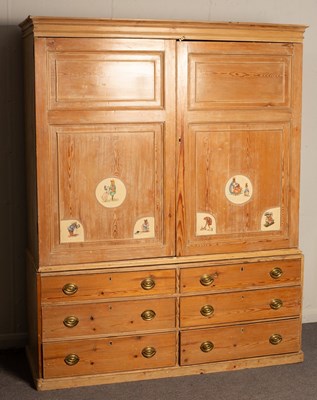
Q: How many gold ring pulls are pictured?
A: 12